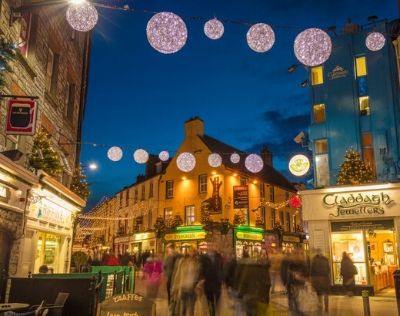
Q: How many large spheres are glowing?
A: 13